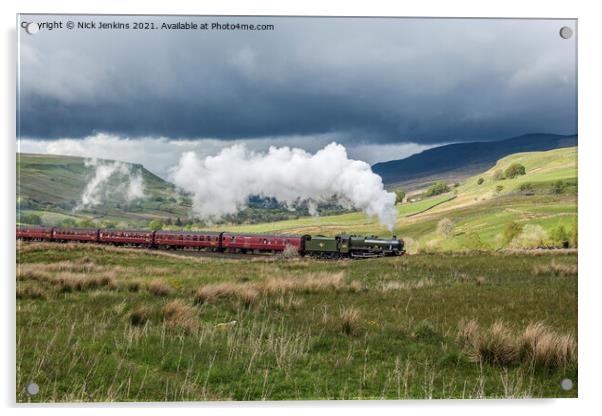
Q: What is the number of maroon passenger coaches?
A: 5